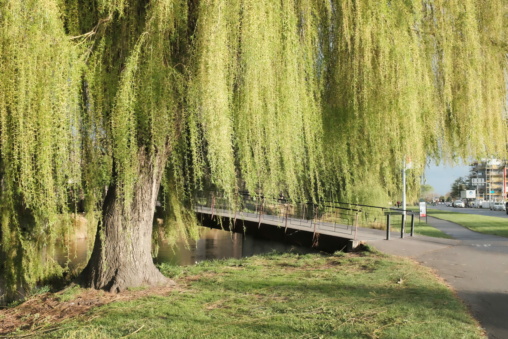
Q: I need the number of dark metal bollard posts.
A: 3